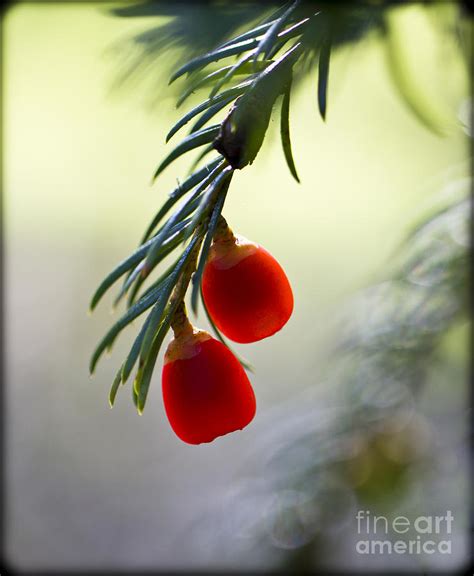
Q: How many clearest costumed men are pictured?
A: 0